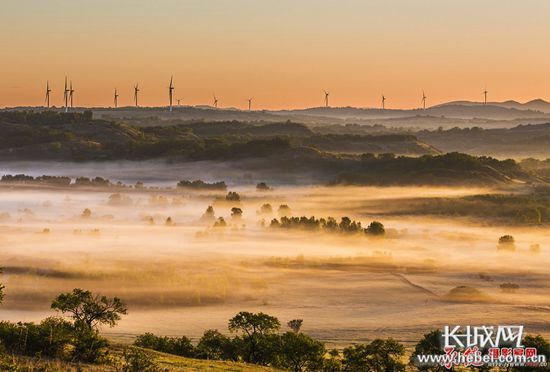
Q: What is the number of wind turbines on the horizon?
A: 13